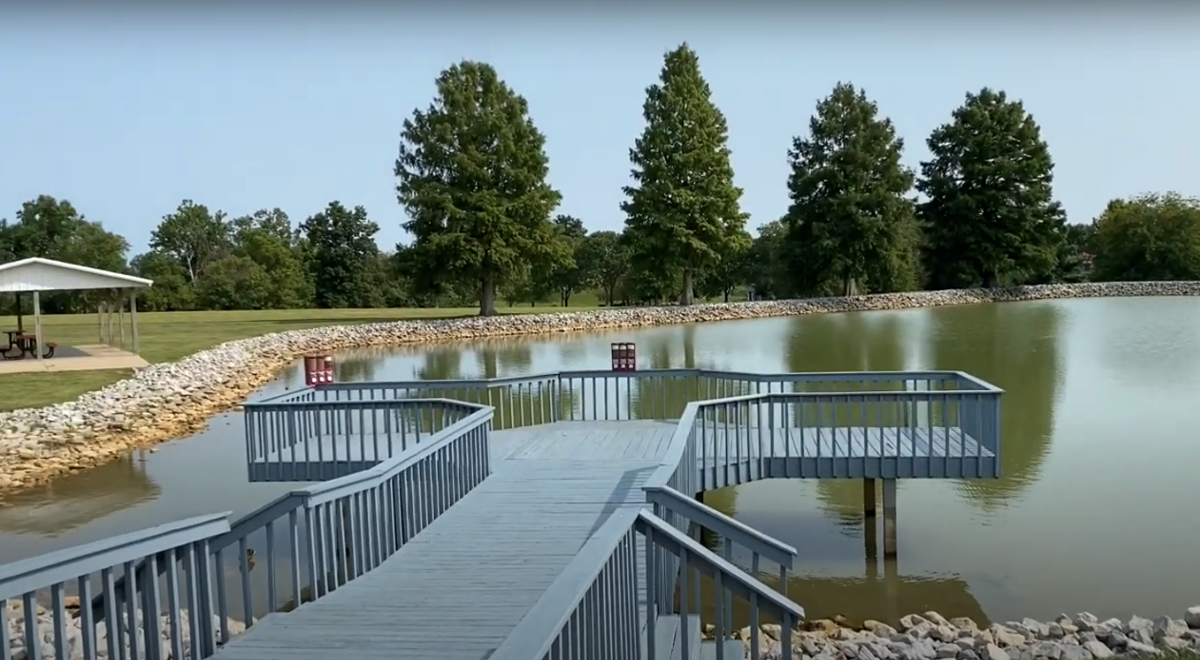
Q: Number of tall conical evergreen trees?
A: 4